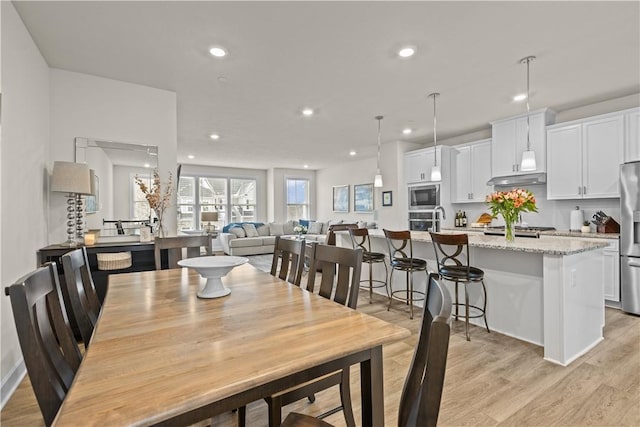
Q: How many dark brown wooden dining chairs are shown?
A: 6